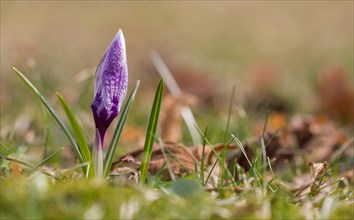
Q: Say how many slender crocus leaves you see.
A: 4